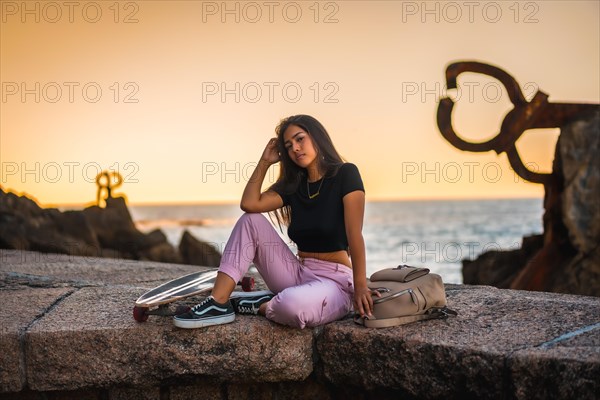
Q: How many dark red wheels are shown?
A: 3